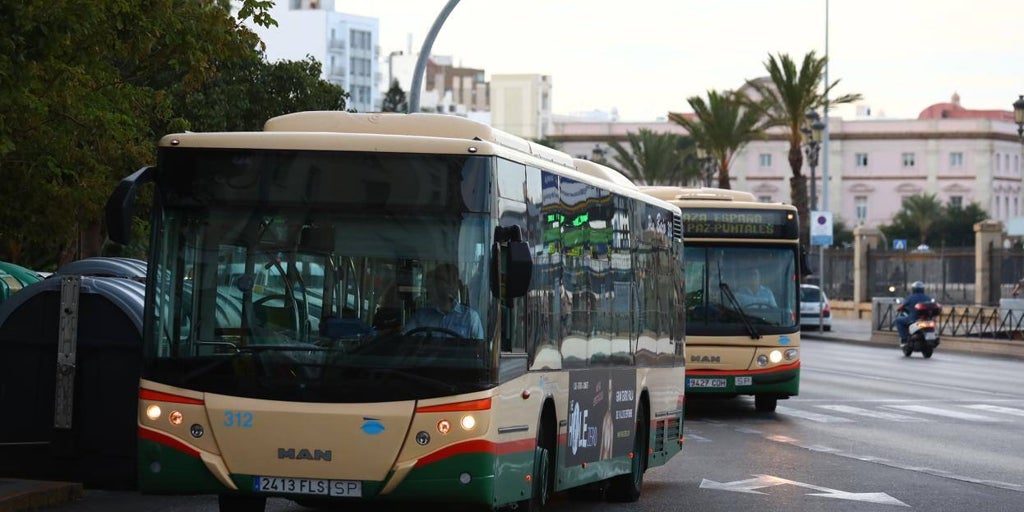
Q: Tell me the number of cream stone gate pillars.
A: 2